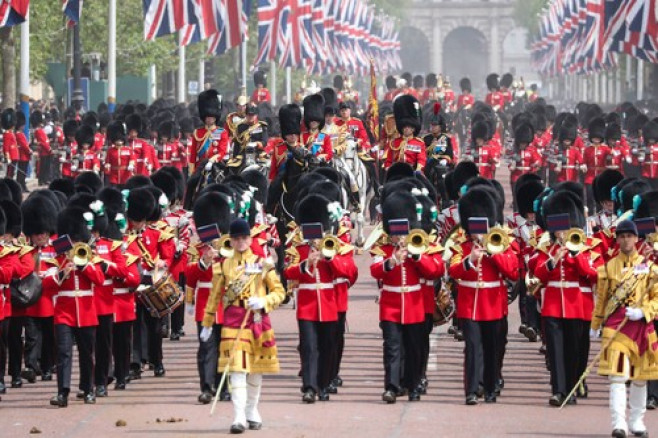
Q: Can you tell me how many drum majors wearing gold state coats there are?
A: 2